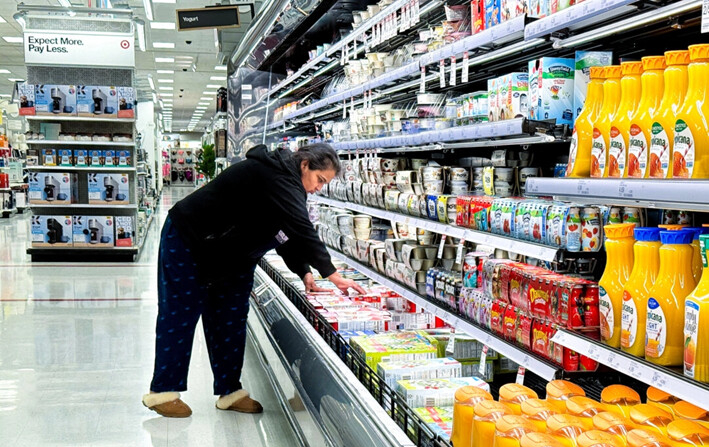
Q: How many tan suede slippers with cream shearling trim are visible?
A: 2